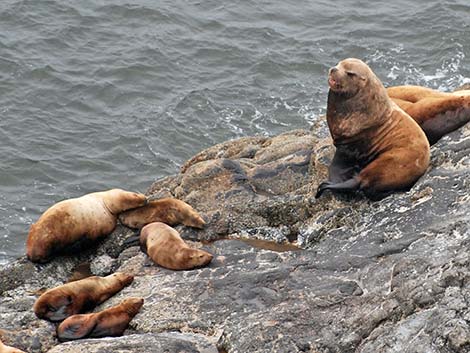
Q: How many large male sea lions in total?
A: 1